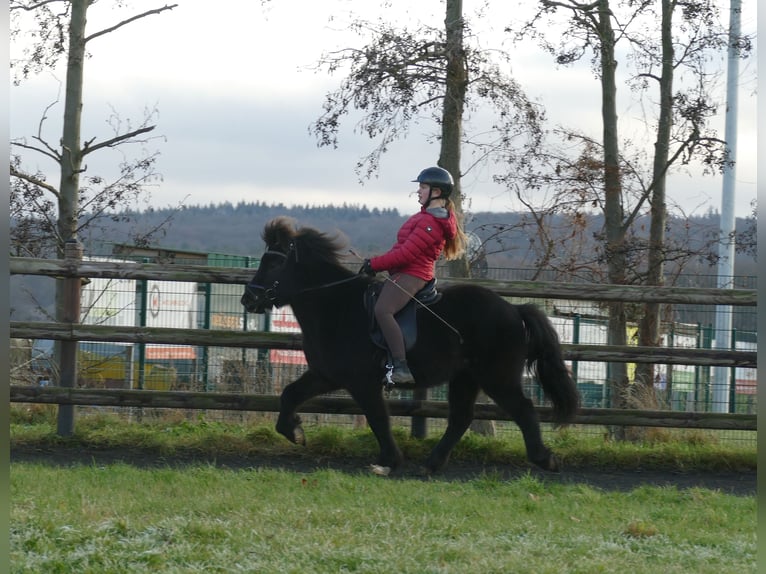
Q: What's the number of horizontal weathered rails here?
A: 3